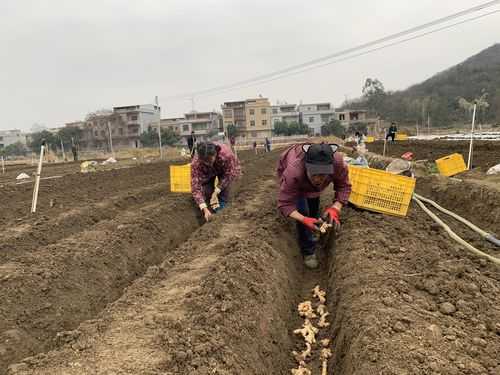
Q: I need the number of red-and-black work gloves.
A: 2